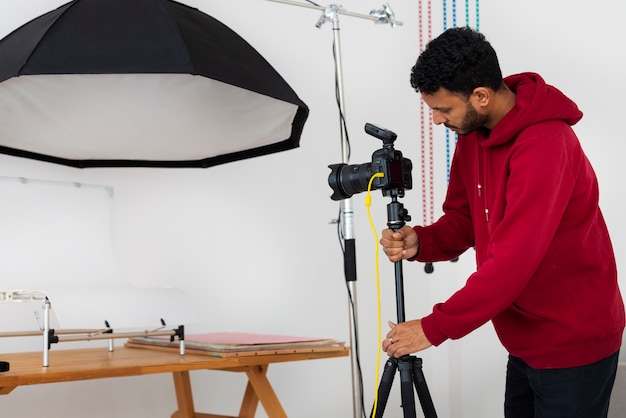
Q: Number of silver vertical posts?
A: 4